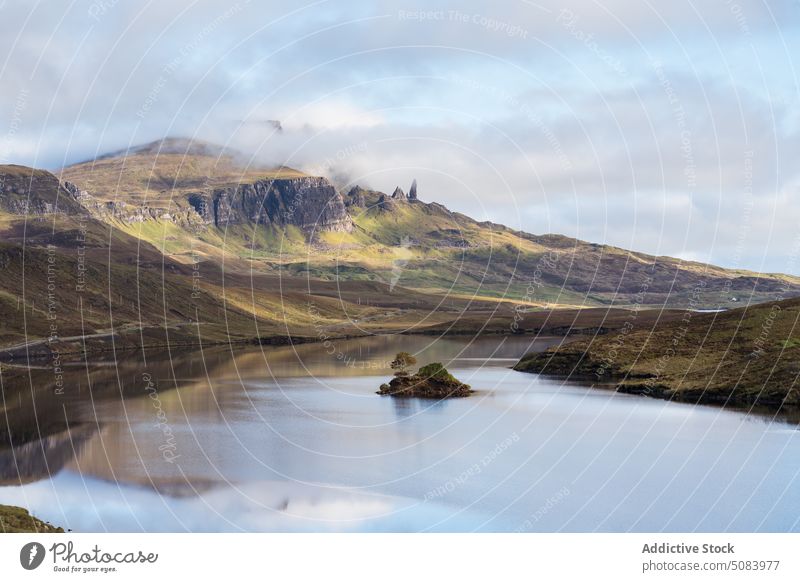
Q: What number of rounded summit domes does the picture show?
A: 1